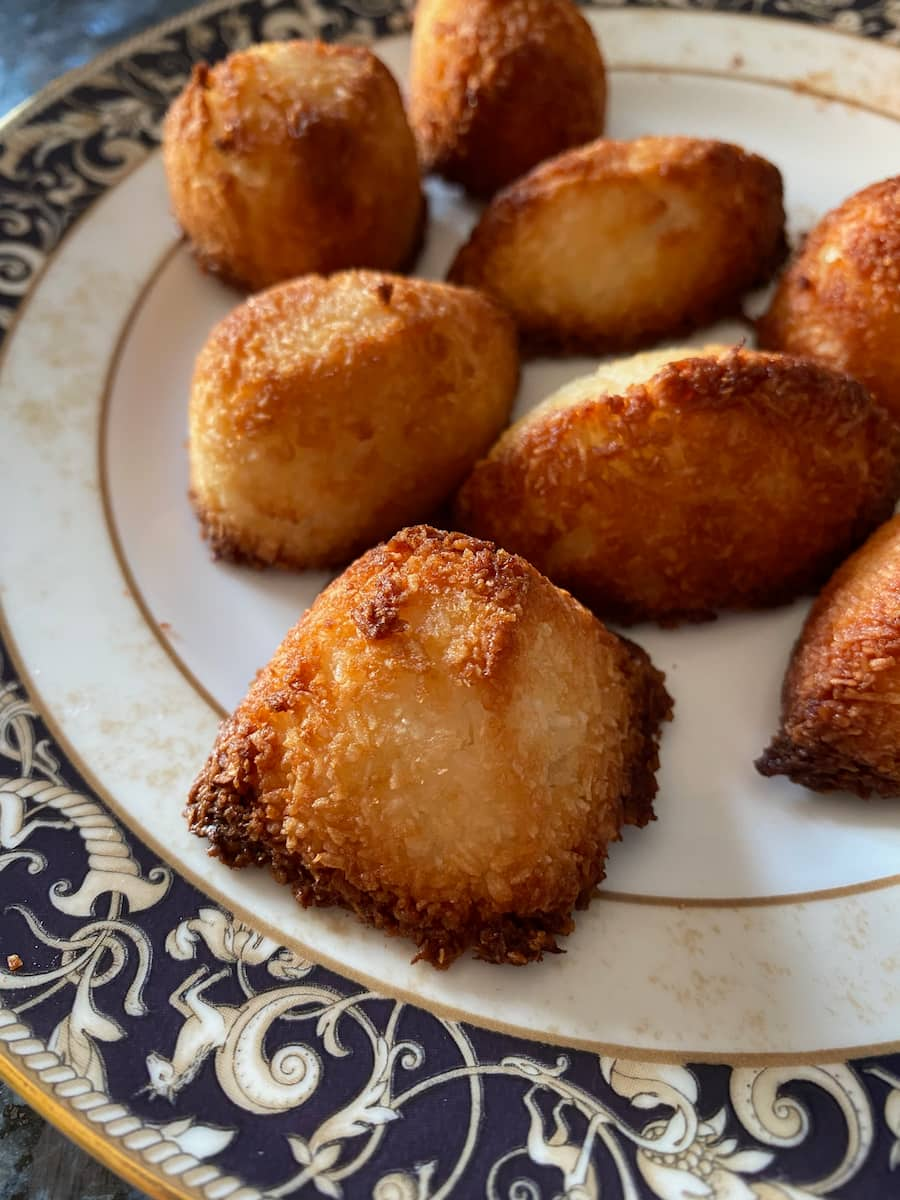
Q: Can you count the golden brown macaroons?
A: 8